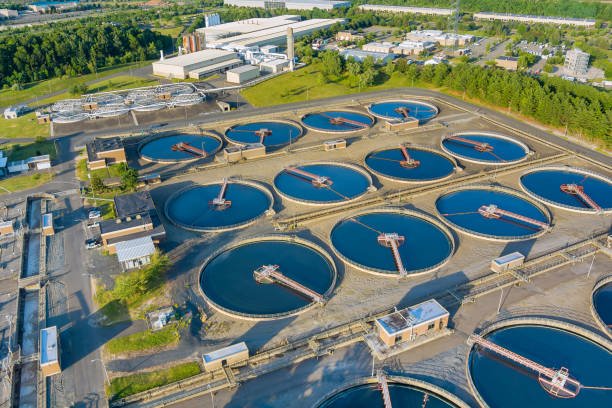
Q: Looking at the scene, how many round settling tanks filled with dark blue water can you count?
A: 15